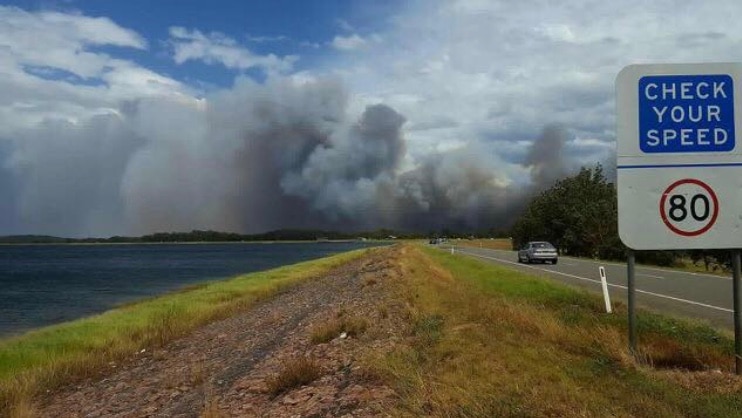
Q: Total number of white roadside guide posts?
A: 2